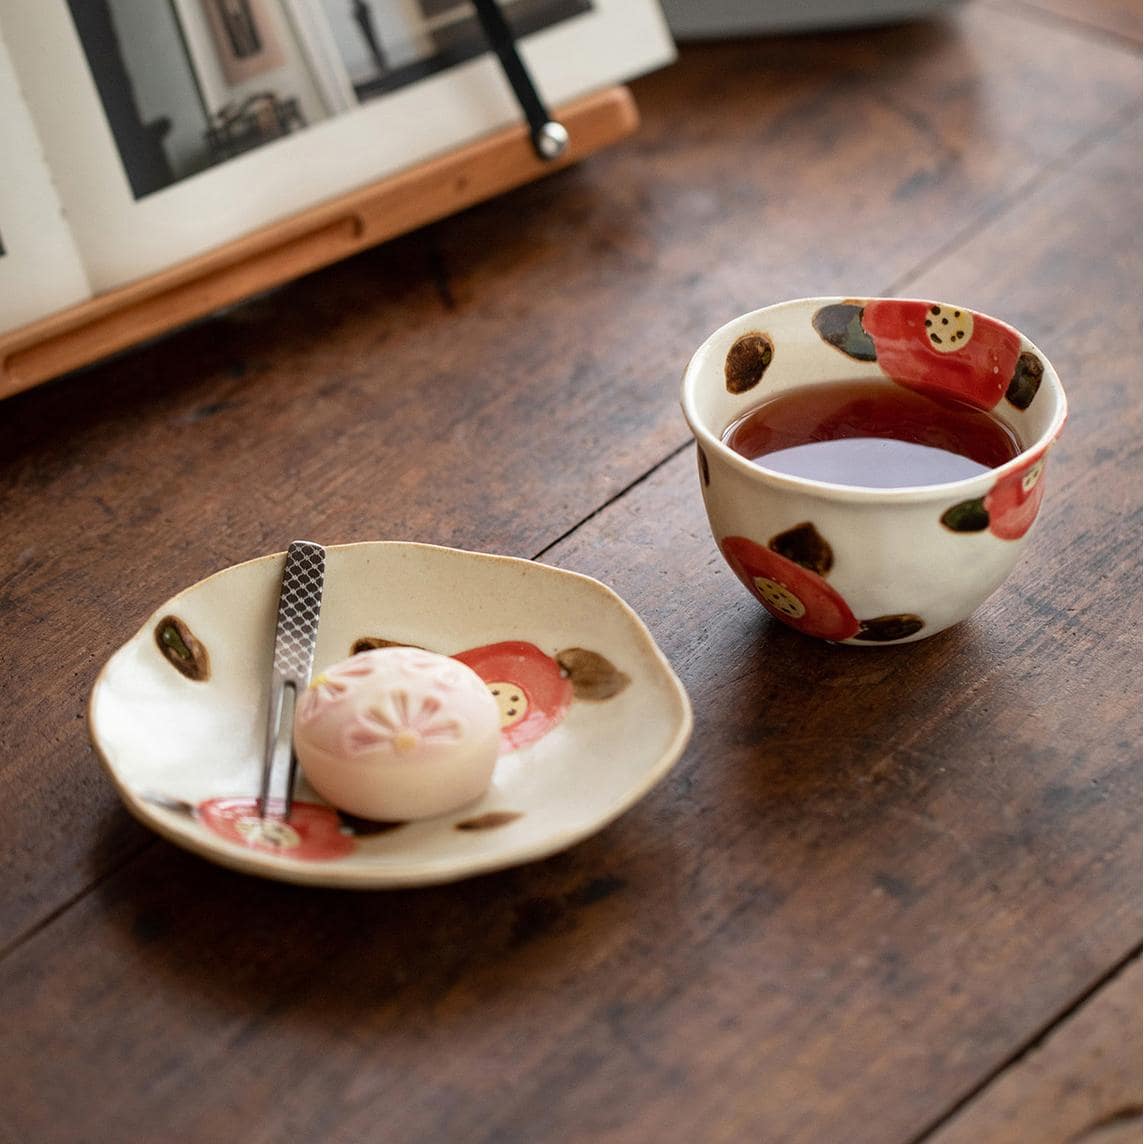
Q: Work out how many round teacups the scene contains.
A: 1